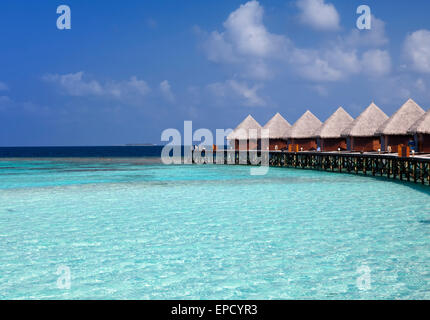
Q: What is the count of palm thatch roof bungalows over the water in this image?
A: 7